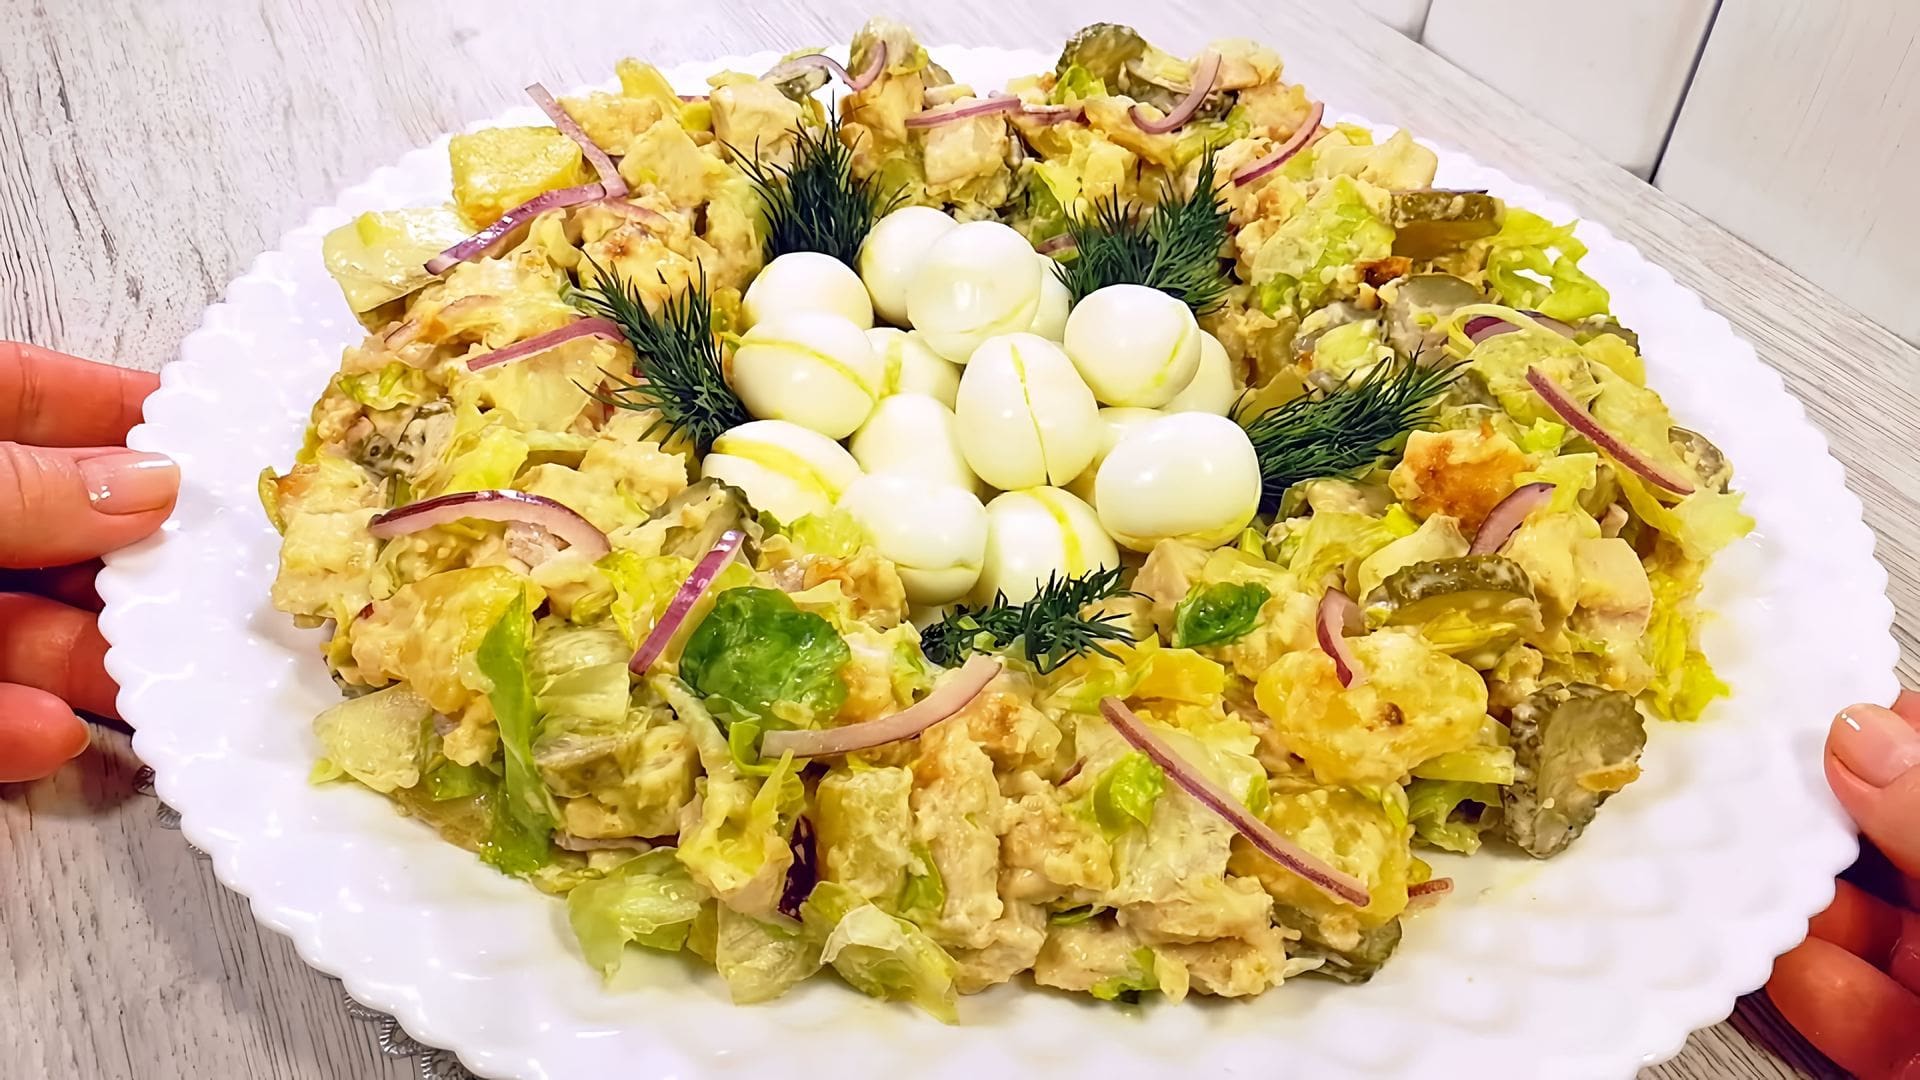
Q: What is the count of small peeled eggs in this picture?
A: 15